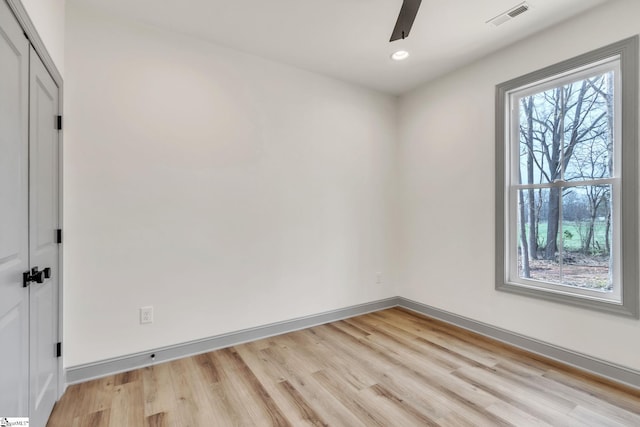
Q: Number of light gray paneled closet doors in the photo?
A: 2